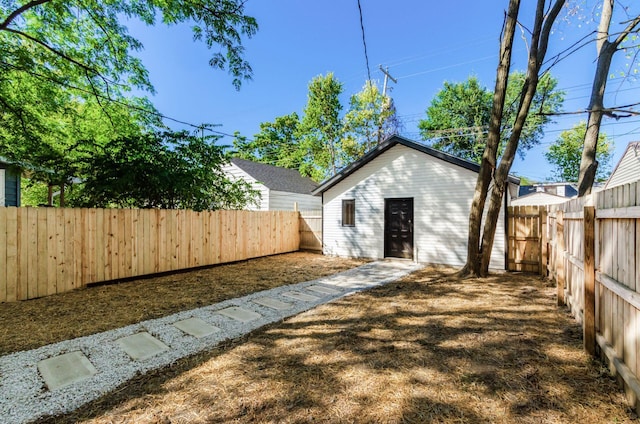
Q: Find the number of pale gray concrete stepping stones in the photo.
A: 7